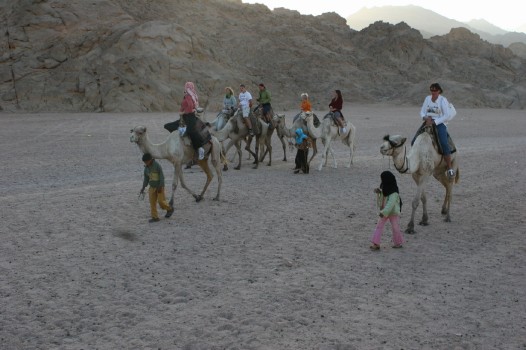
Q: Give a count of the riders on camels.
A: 7